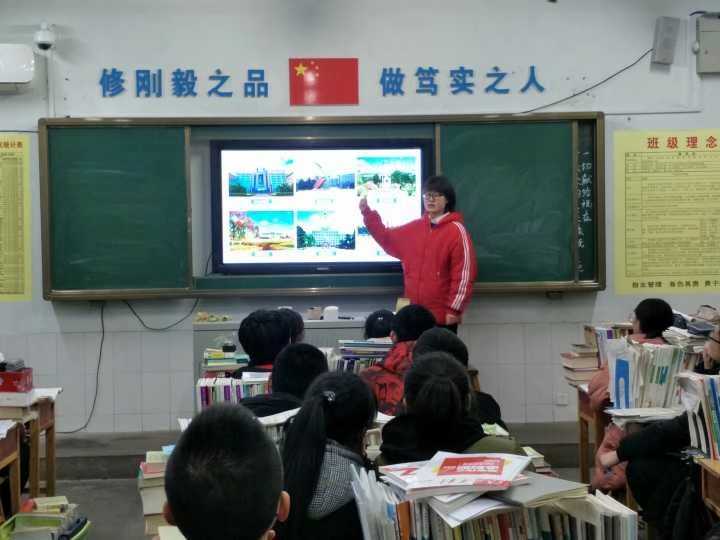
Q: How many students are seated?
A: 11